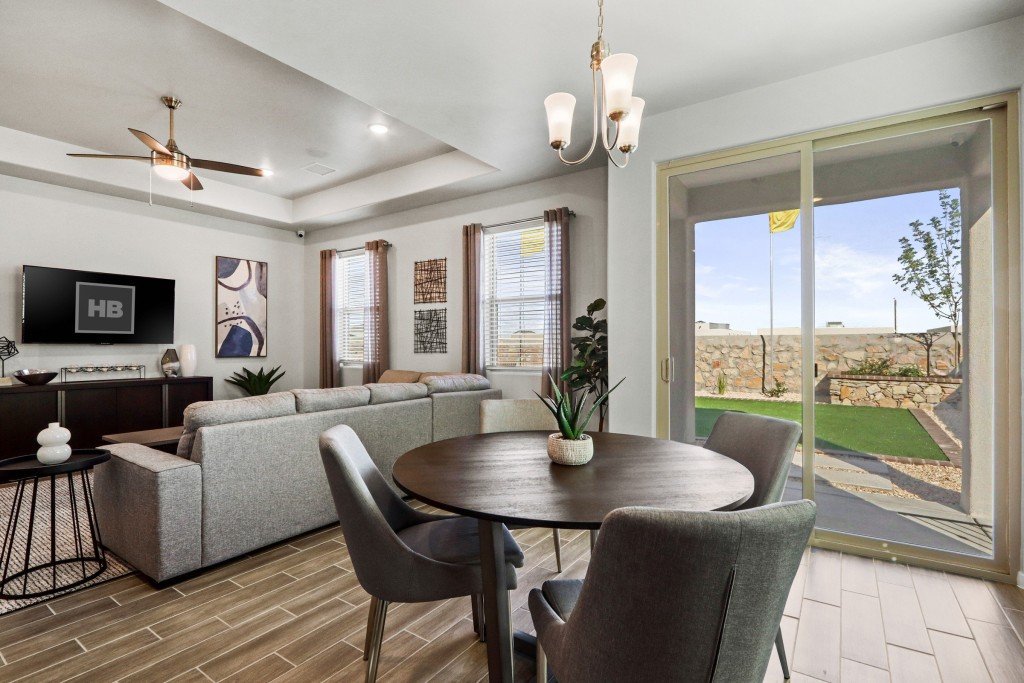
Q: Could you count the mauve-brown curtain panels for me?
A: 4